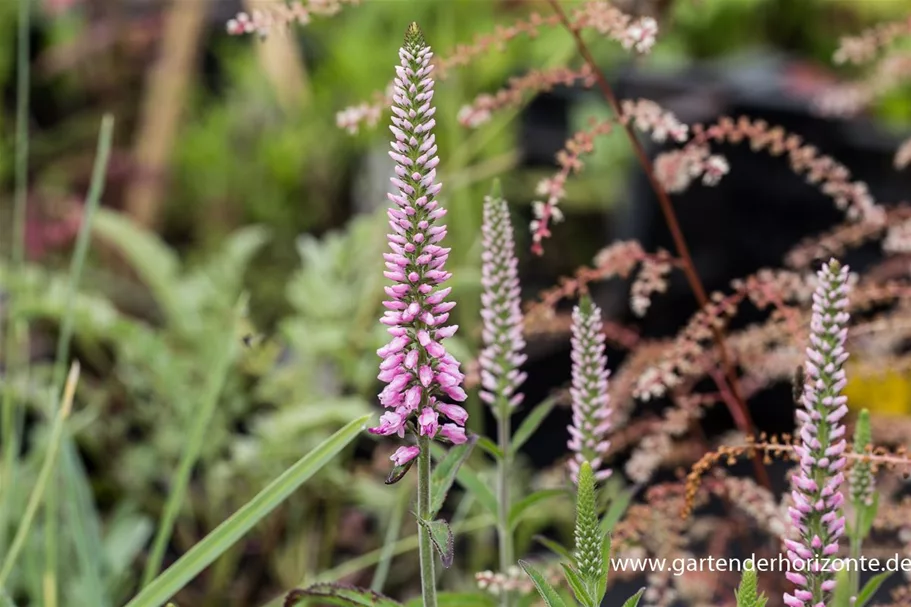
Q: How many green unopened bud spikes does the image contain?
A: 3